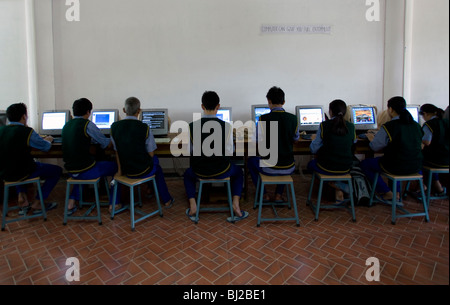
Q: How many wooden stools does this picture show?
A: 8